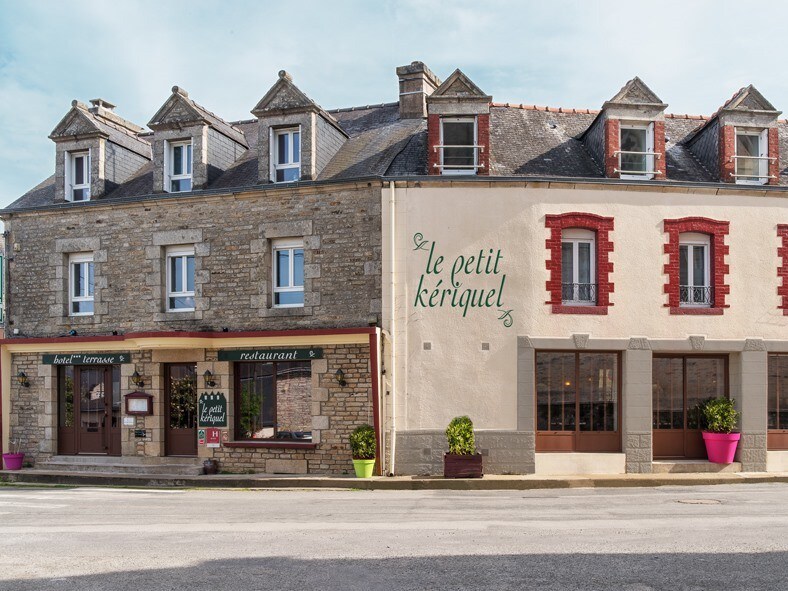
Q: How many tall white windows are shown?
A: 11